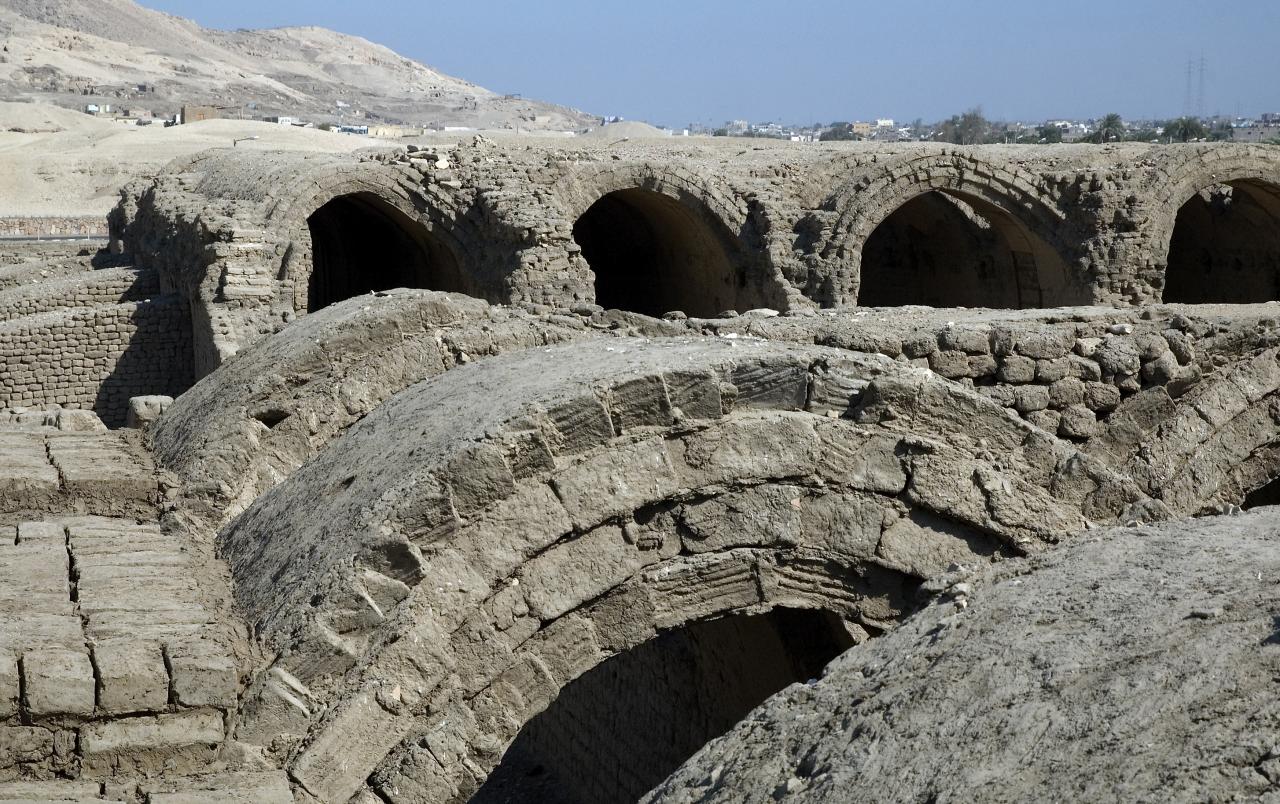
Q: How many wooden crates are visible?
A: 0